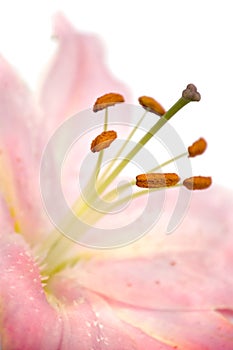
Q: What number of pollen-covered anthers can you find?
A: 6